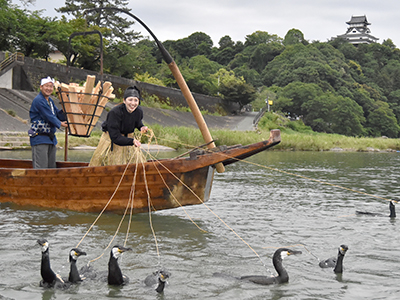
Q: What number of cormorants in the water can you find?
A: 7